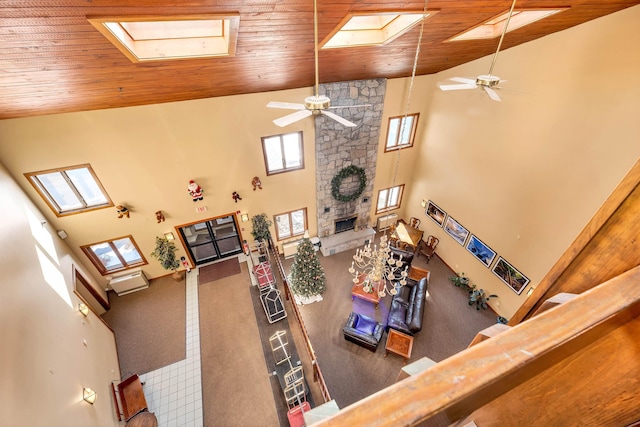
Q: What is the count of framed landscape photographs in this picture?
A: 4